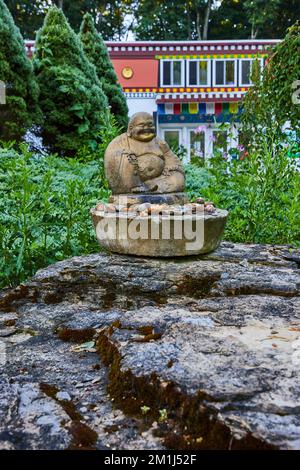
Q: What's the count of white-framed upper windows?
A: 4